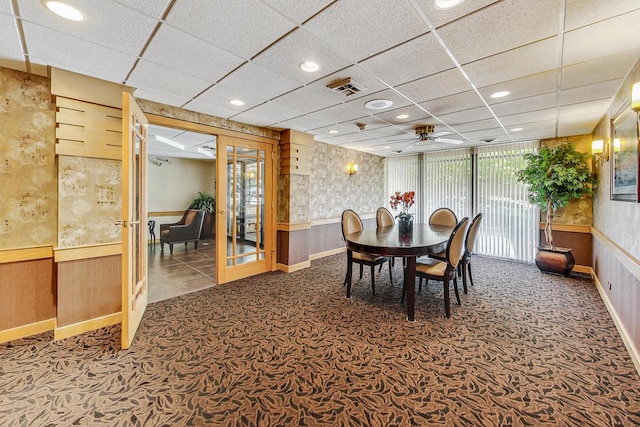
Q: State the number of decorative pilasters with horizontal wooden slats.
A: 2